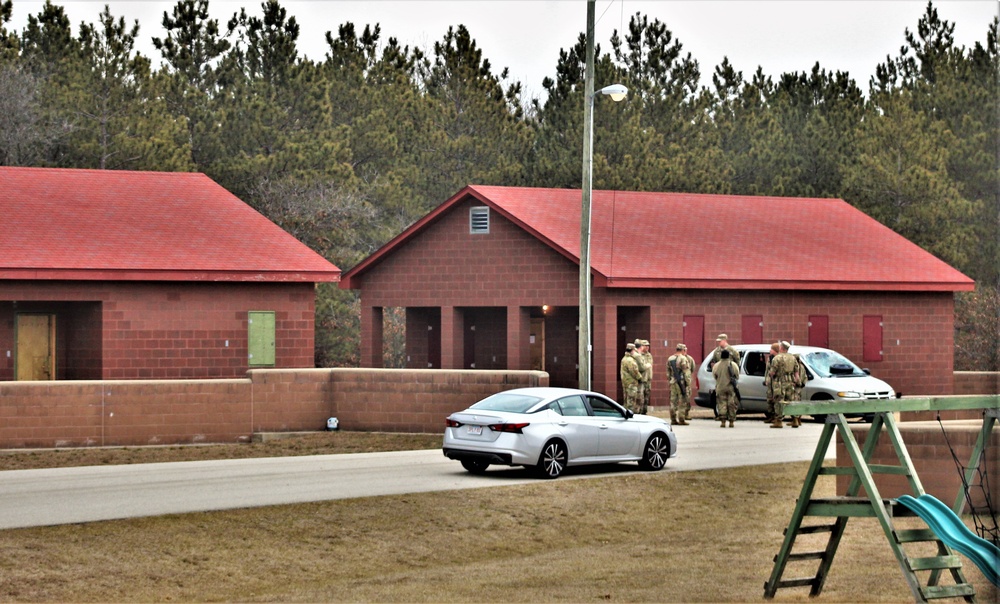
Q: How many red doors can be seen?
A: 4